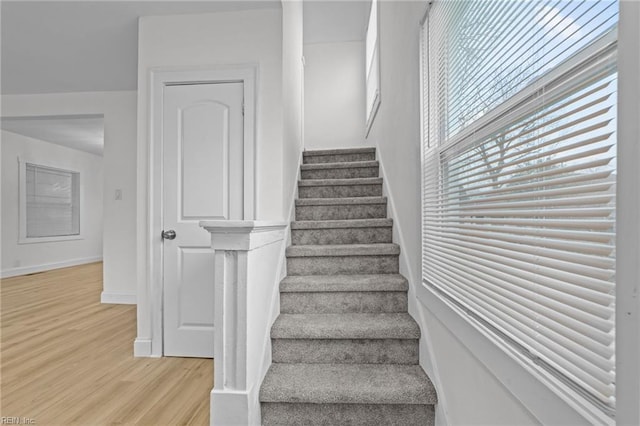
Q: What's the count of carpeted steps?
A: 9